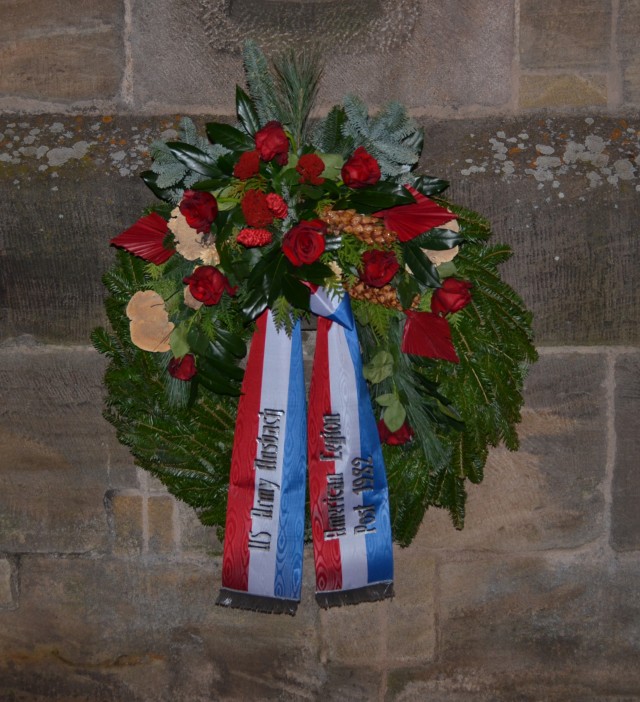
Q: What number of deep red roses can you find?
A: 9